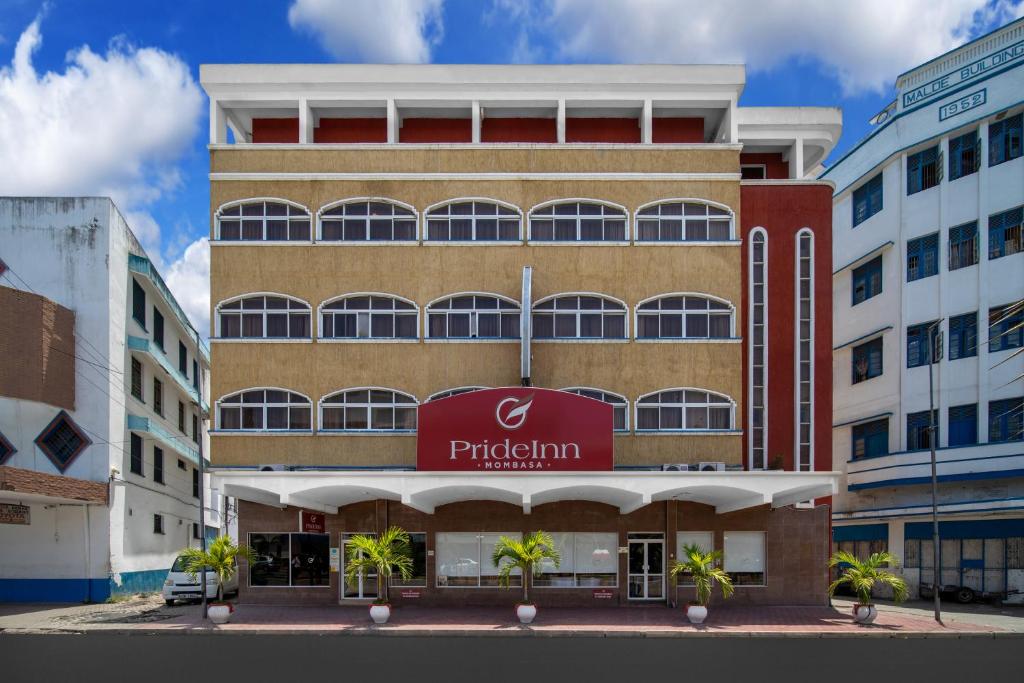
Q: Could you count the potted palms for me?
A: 5